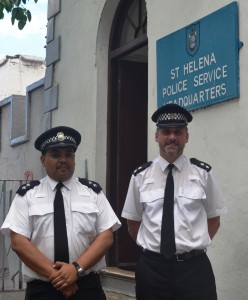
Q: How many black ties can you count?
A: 2